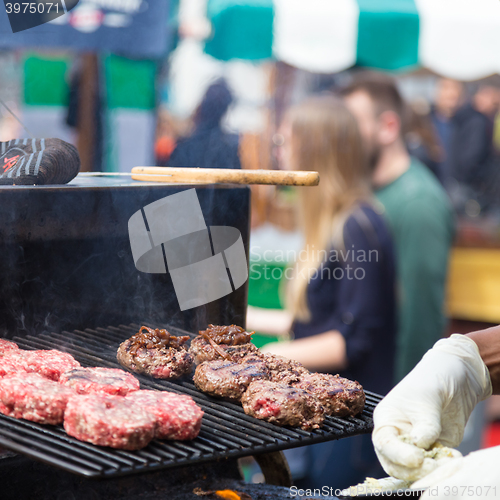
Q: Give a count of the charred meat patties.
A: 6